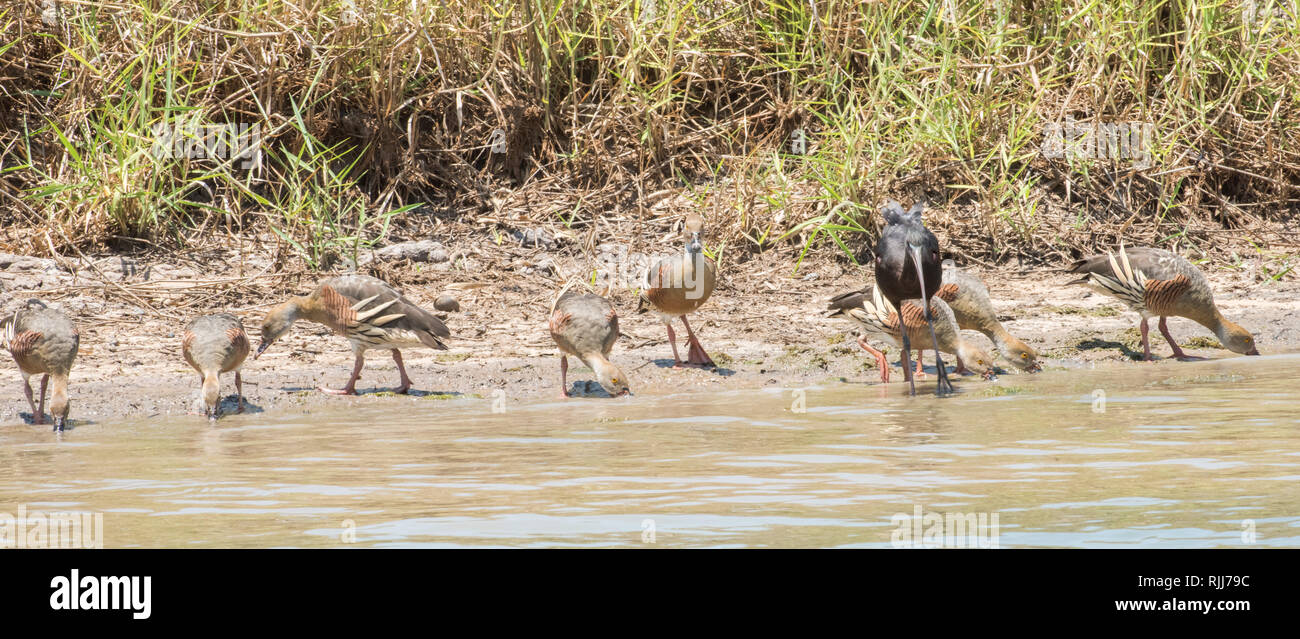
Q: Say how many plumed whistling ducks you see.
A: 8